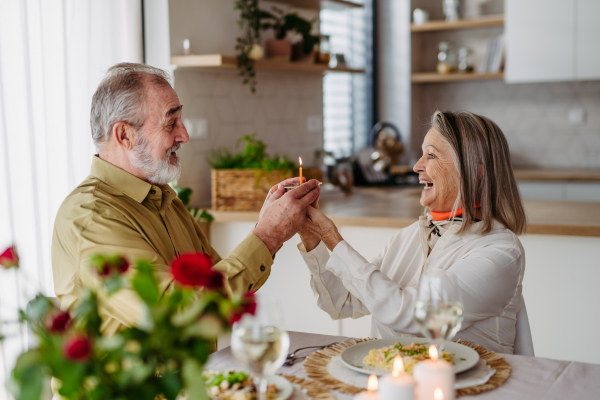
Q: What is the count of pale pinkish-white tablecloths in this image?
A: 1